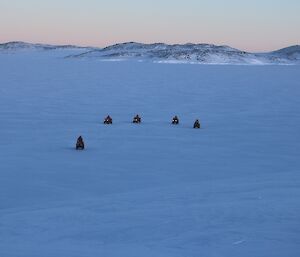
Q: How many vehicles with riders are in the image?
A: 5